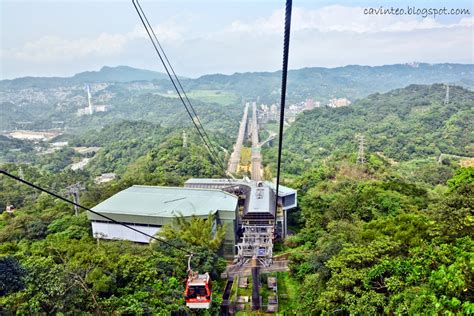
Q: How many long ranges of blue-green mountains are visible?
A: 1